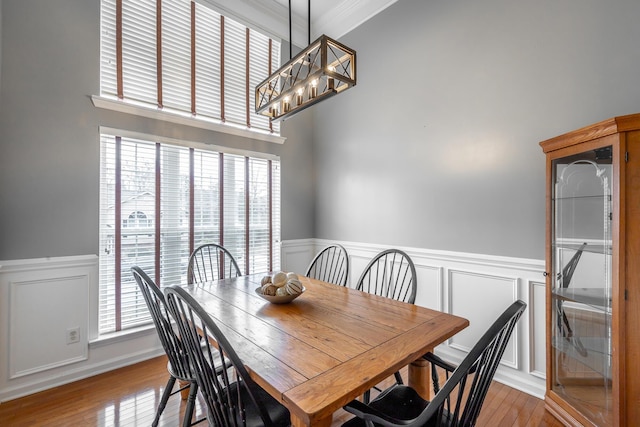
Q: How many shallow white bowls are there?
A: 1